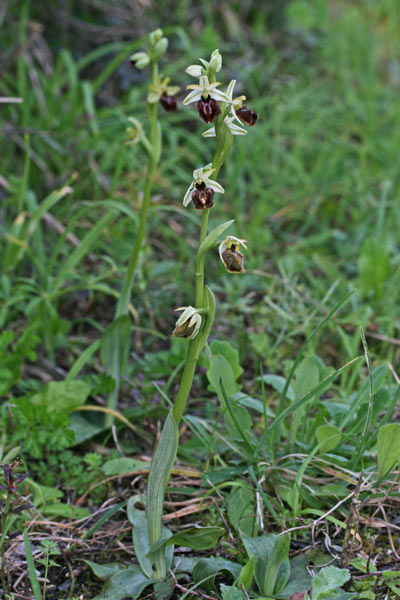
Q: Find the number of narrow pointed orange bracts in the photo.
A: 0